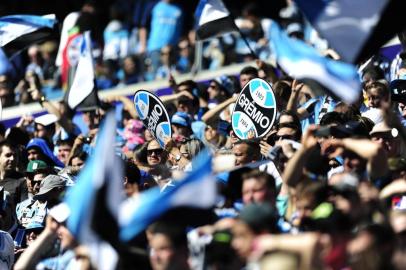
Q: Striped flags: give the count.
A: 7